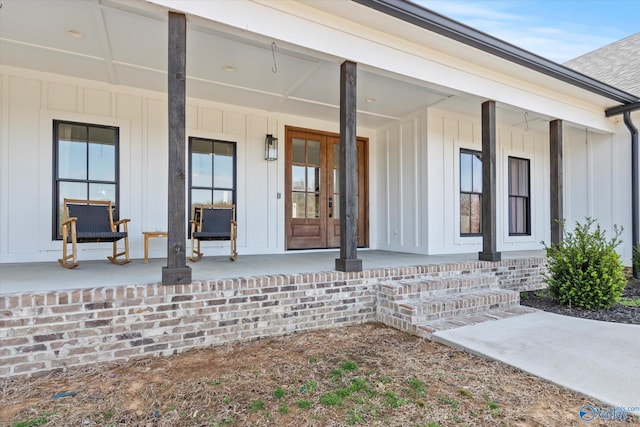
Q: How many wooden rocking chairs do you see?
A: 2